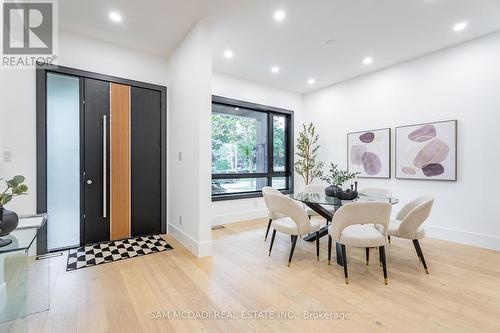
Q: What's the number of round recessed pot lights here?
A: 7